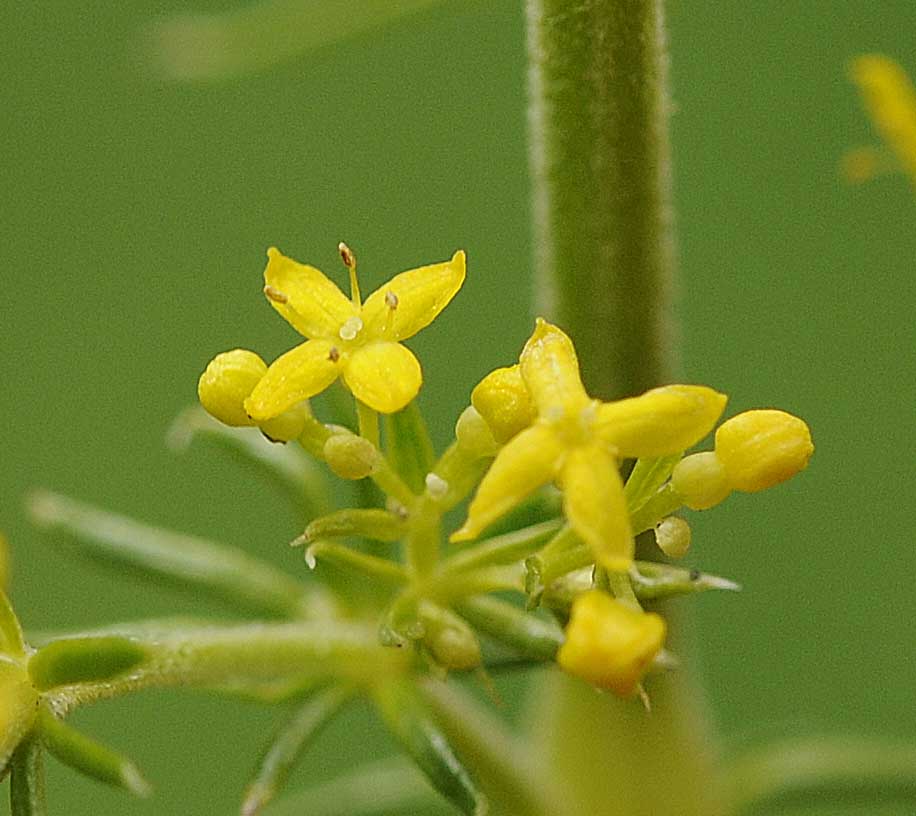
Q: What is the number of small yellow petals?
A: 8